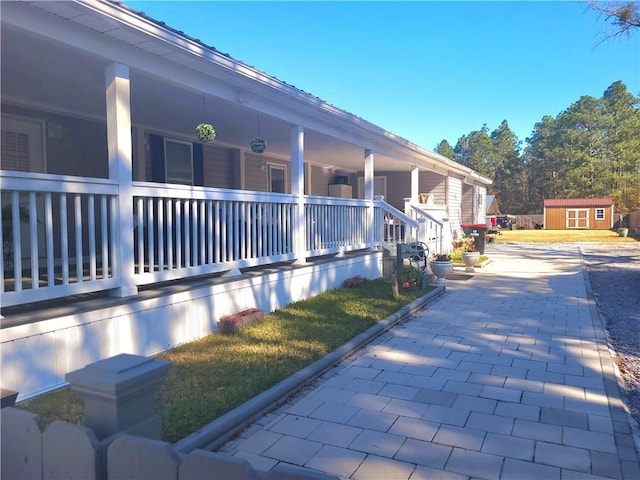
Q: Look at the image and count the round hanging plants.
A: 2